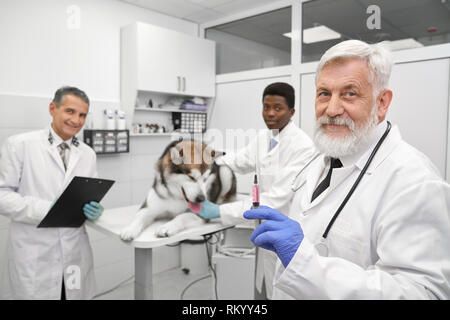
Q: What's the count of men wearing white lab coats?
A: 3